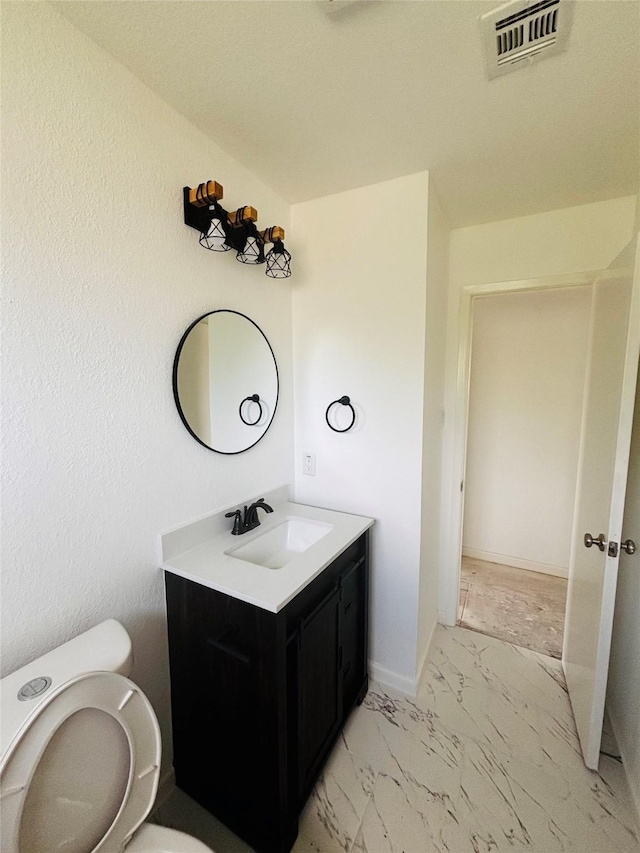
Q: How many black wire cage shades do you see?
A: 3